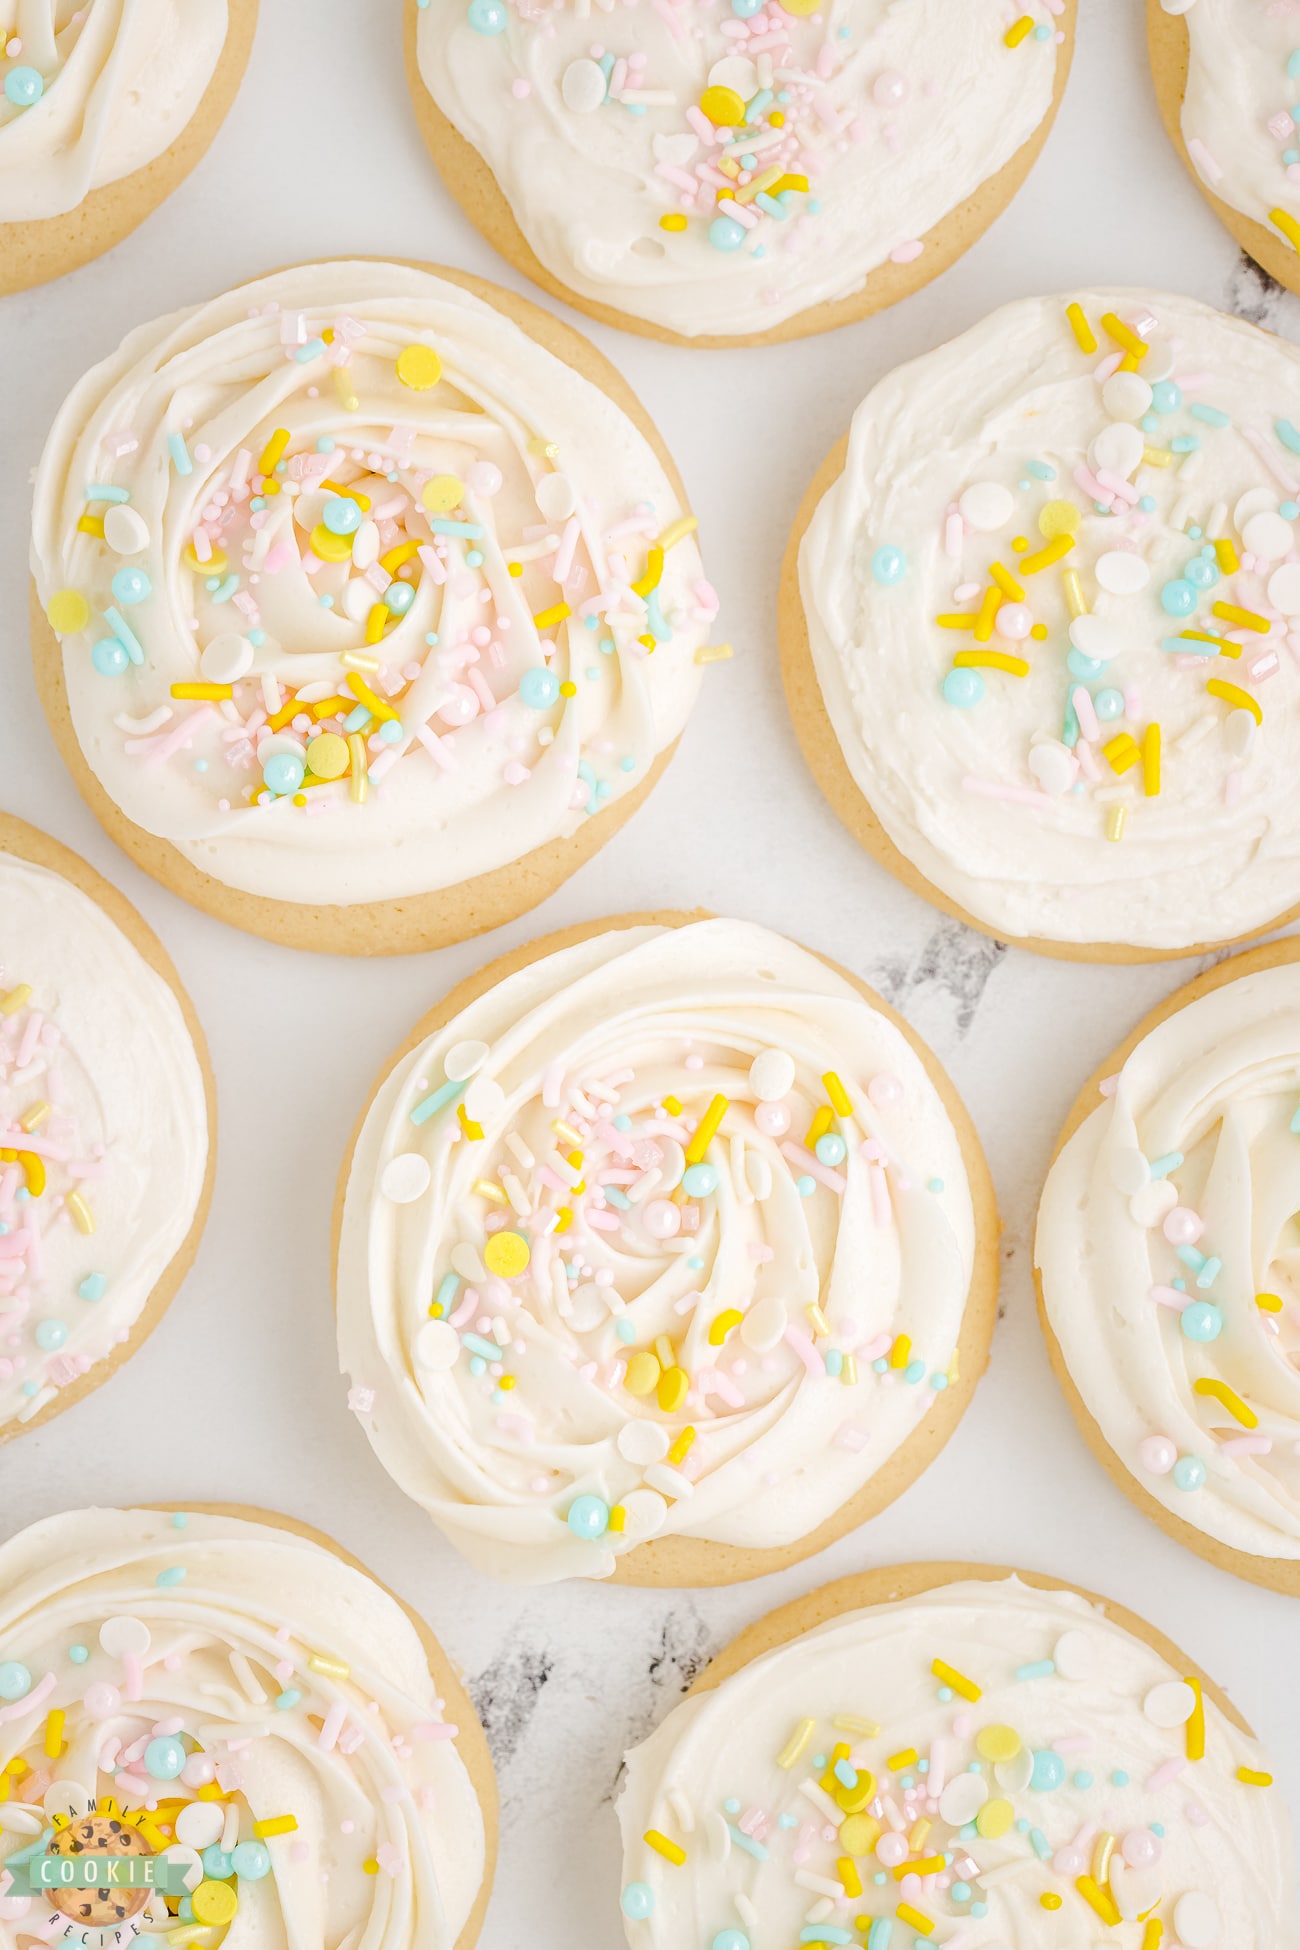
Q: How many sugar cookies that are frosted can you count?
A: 10